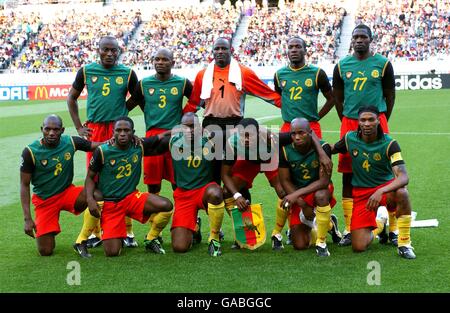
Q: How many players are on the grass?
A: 11